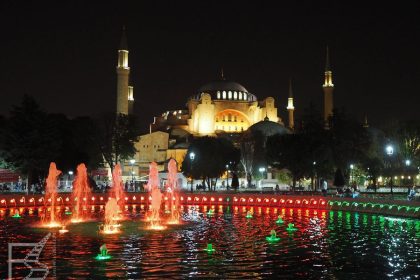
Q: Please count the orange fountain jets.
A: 7